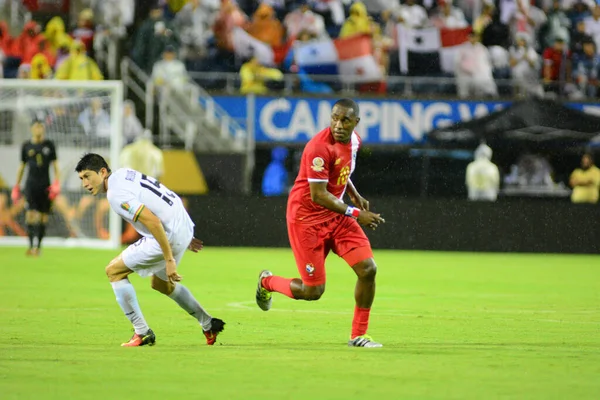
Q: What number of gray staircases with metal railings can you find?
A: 1